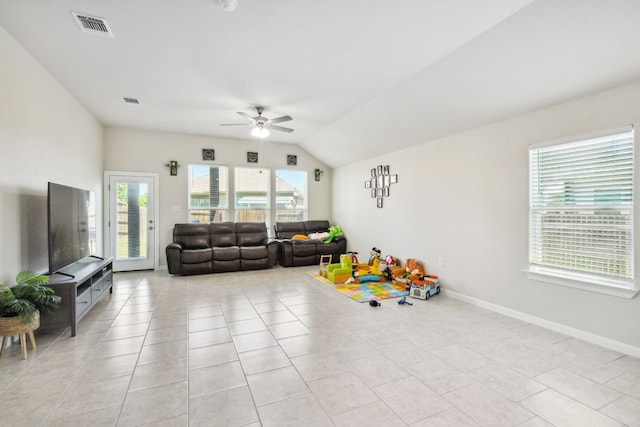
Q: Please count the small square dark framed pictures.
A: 3